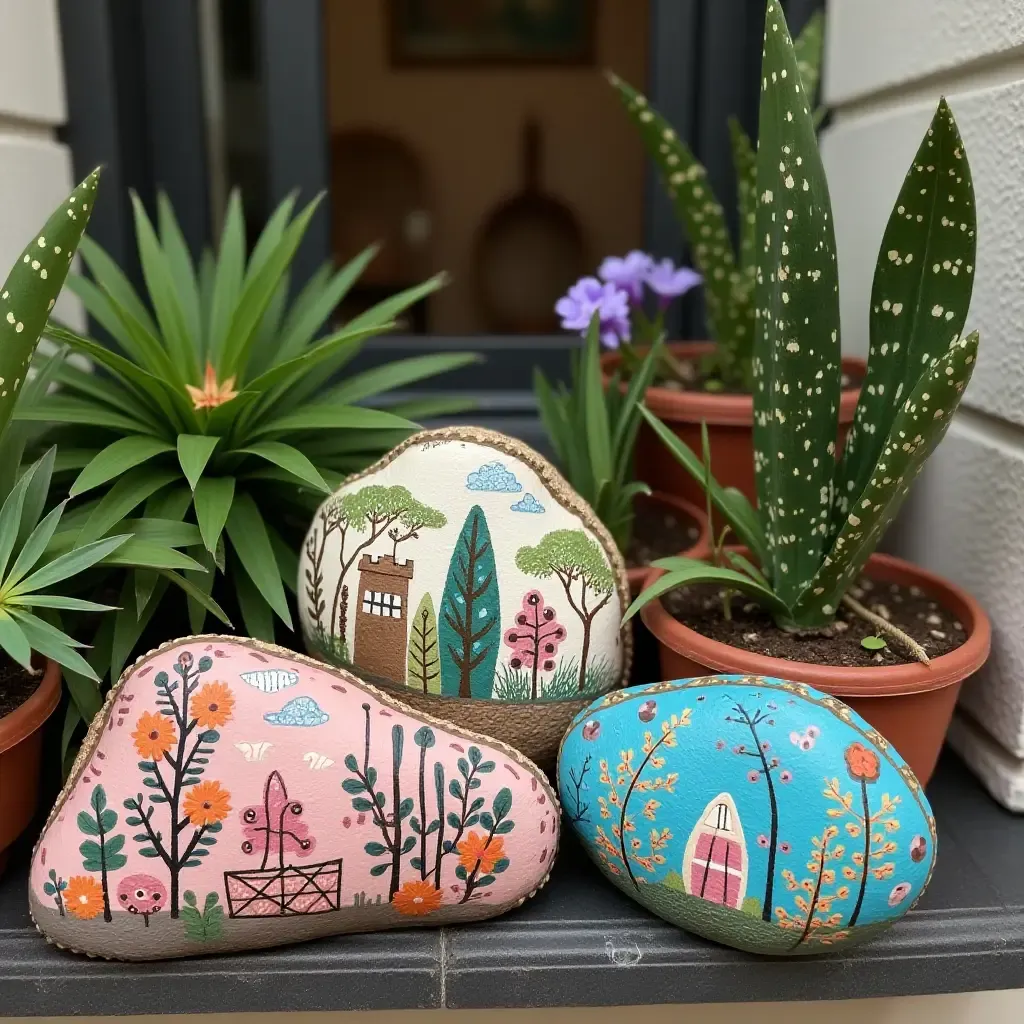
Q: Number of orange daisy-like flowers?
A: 6